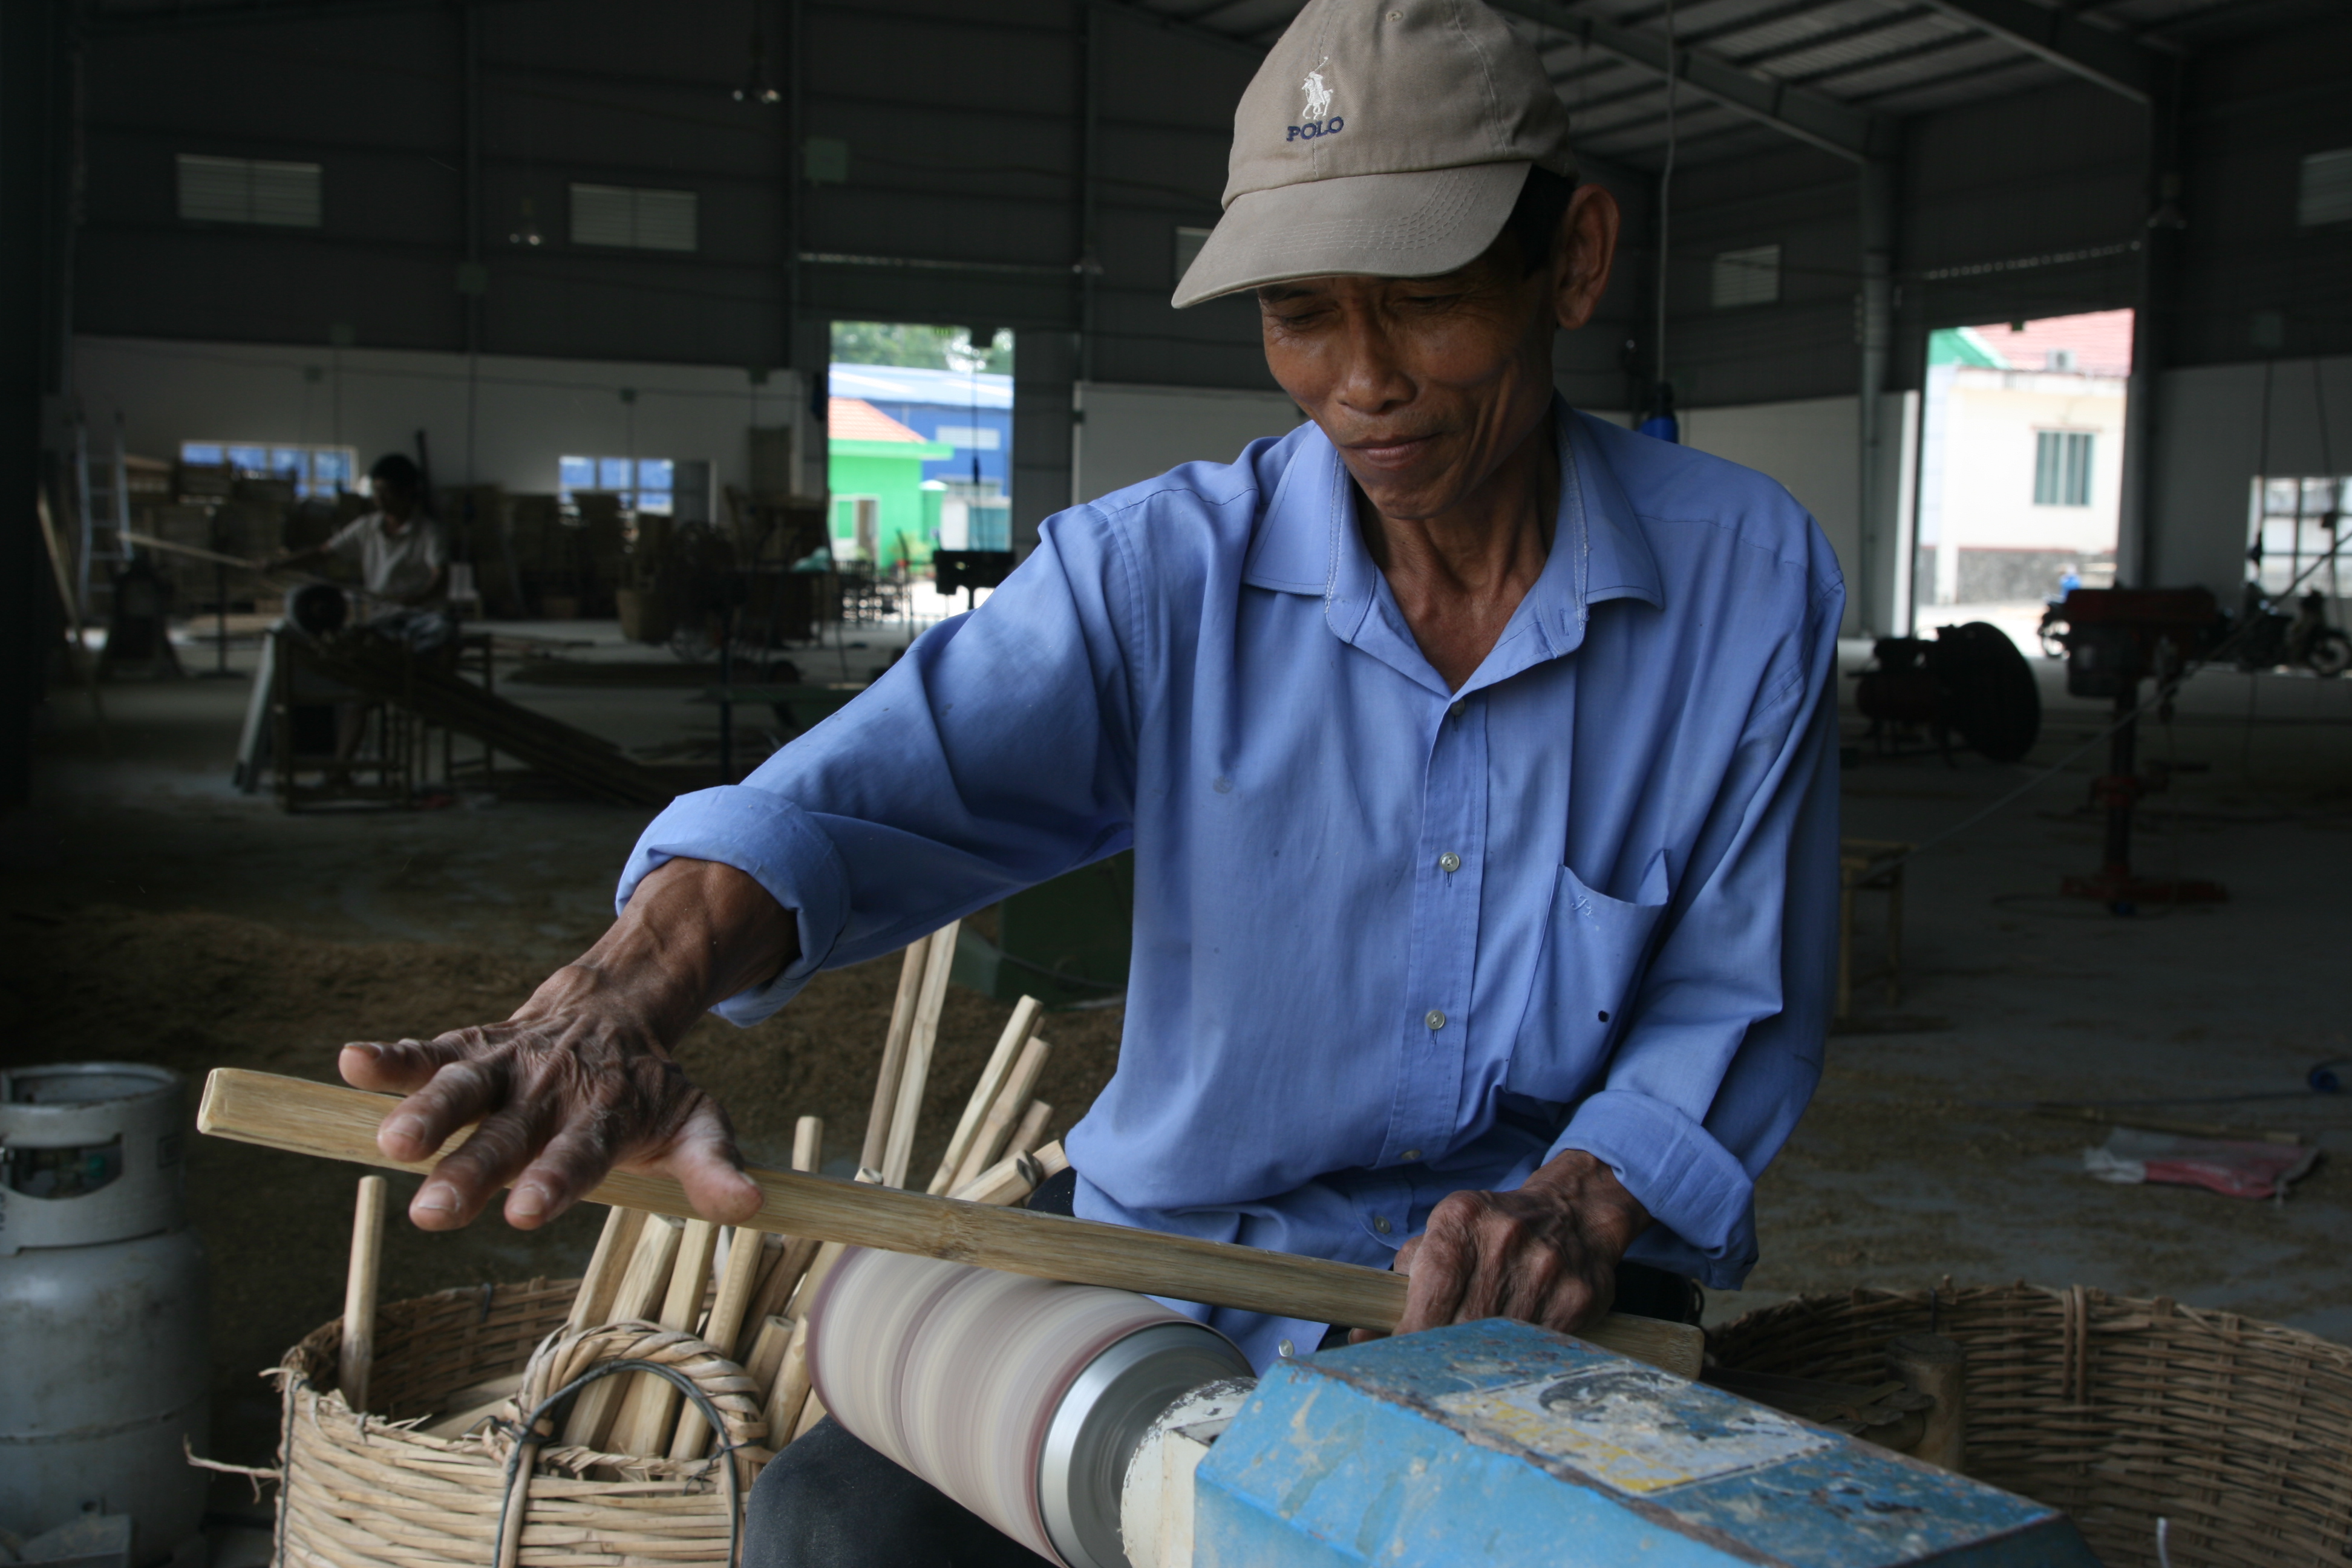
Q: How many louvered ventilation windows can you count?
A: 5